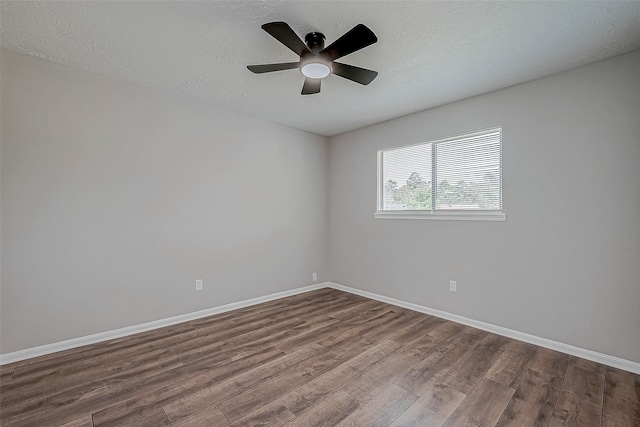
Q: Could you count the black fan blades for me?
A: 5